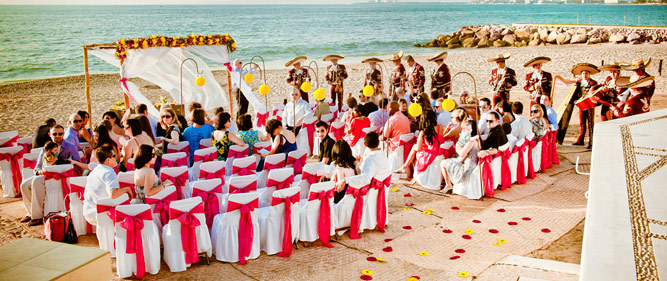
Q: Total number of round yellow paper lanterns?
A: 8